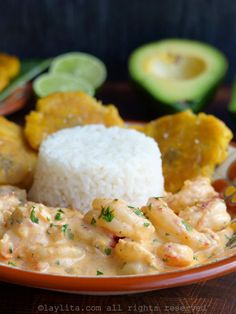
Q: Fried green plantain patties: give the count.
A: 4